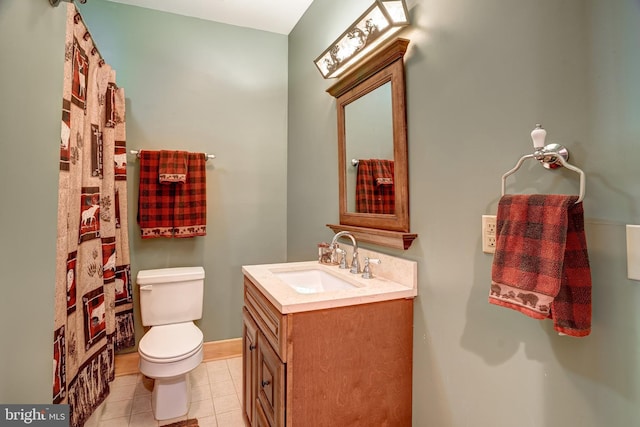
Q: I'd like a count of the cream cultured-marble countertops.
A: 1